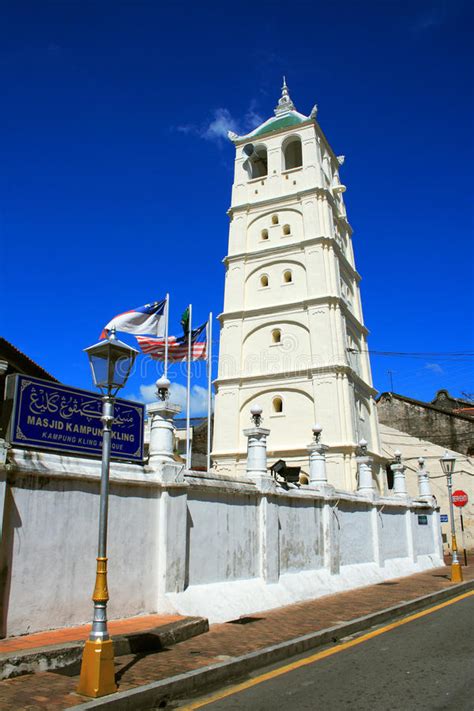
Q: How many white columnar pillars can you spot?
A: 6